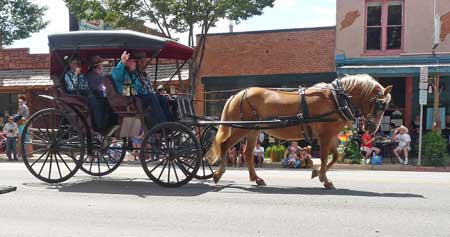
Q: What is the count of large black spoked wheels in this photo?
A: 4